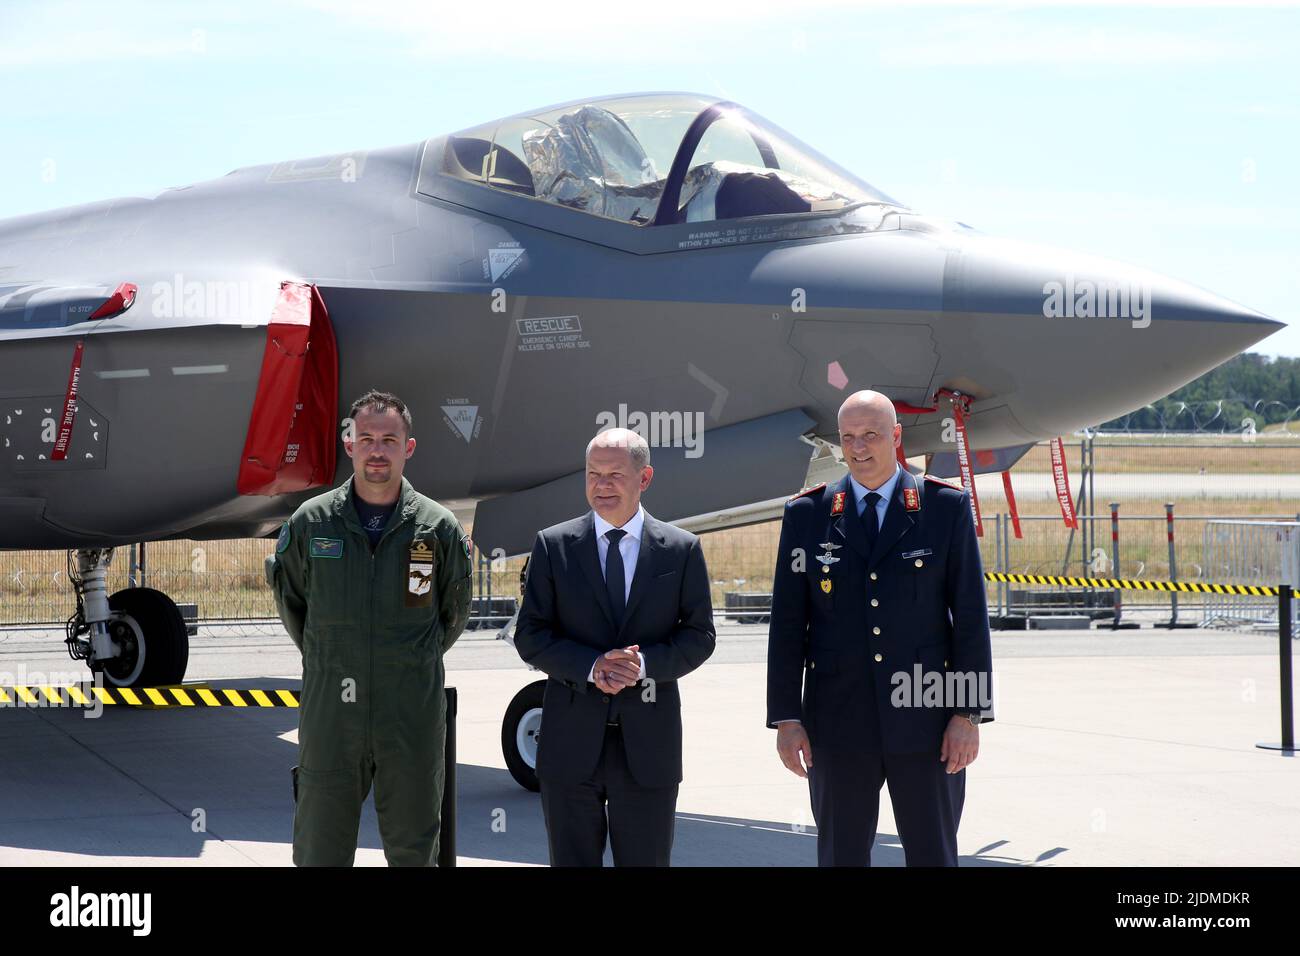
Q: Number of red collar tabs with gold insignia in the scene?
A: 2